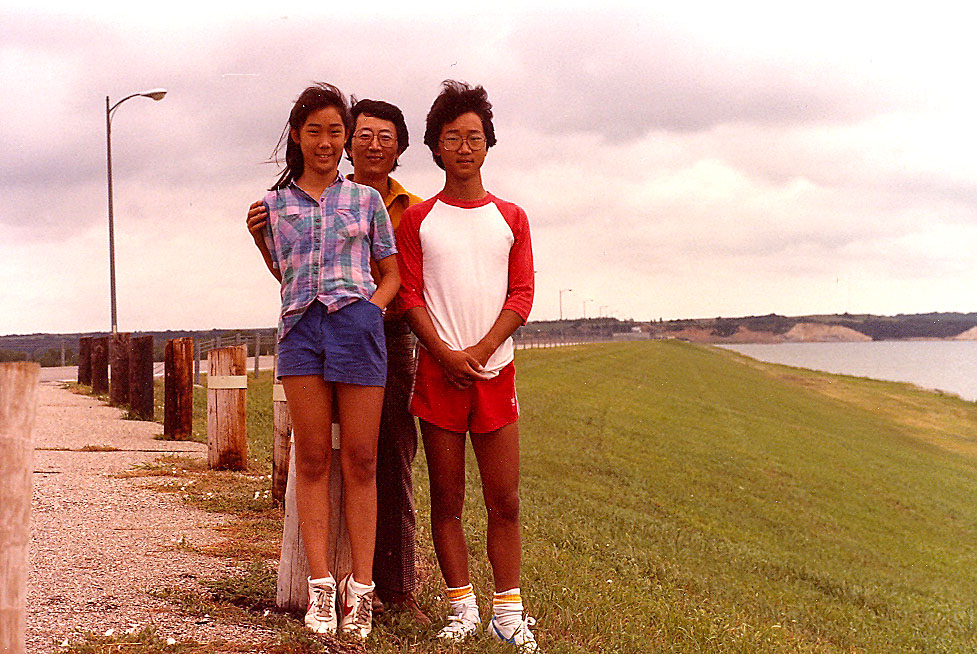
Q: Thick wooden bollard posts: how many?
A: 9